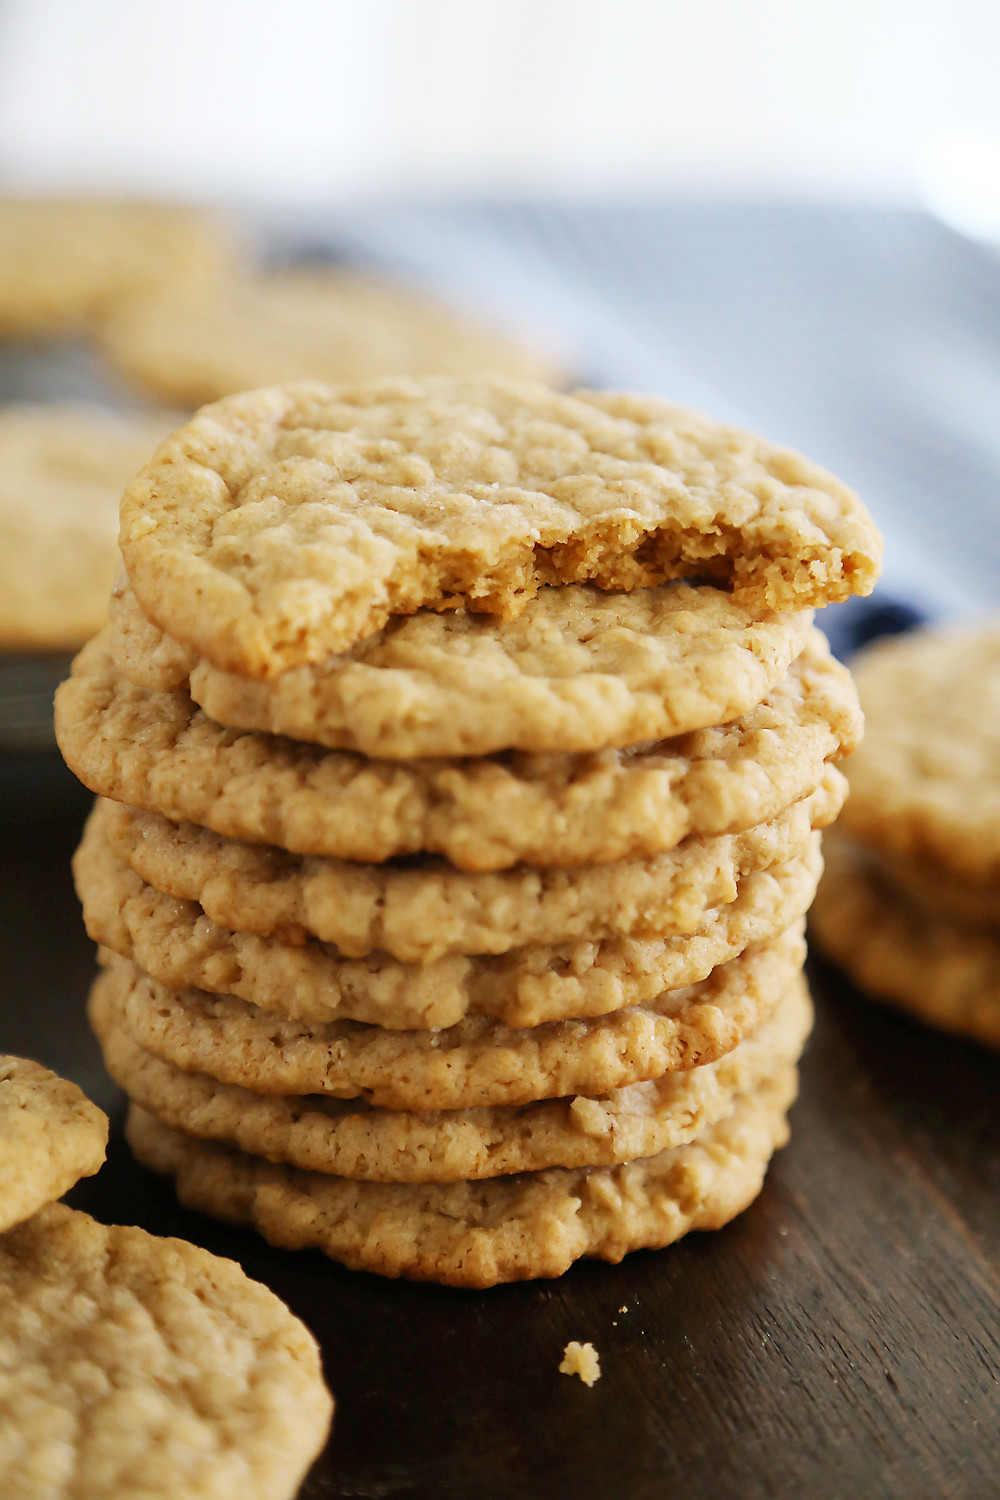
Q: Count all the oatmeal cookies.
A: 15